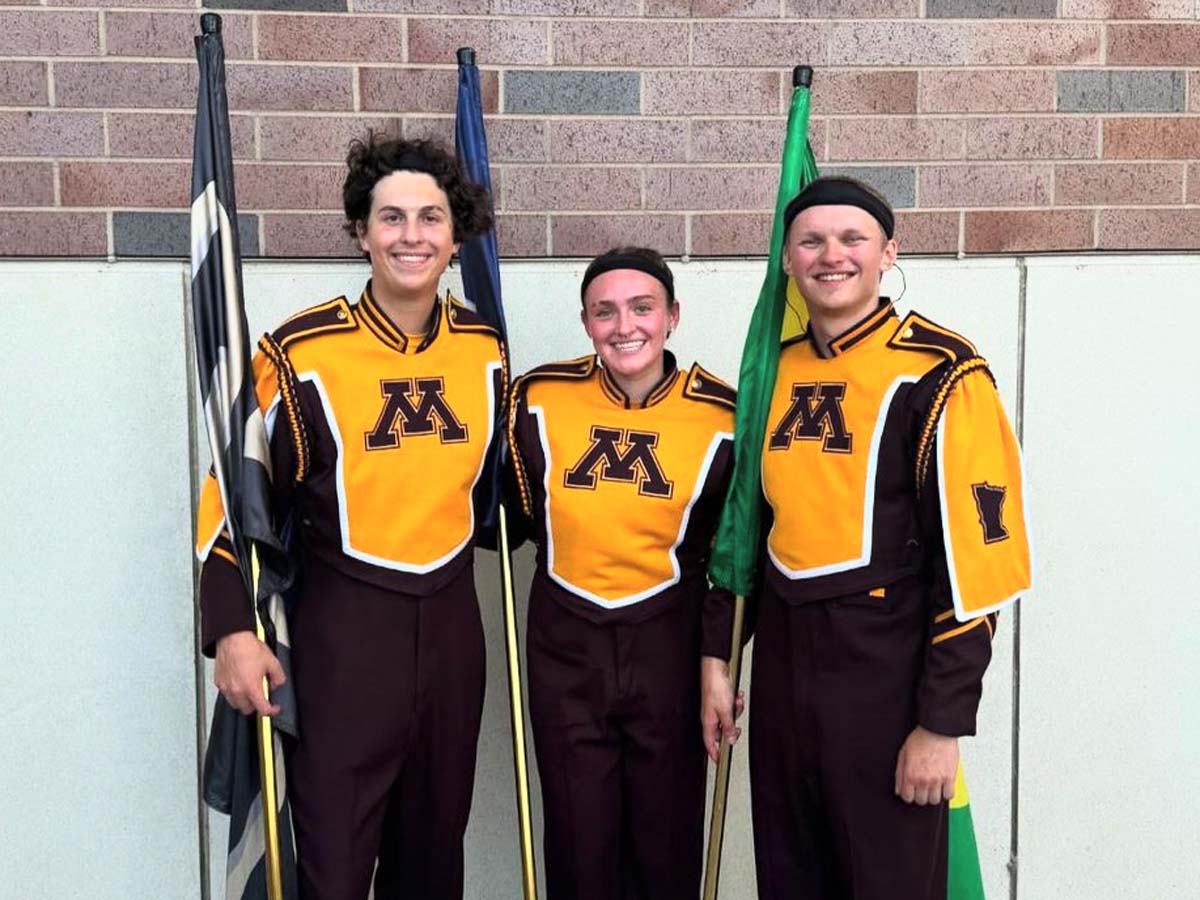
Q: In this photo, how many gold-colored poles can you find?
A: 3